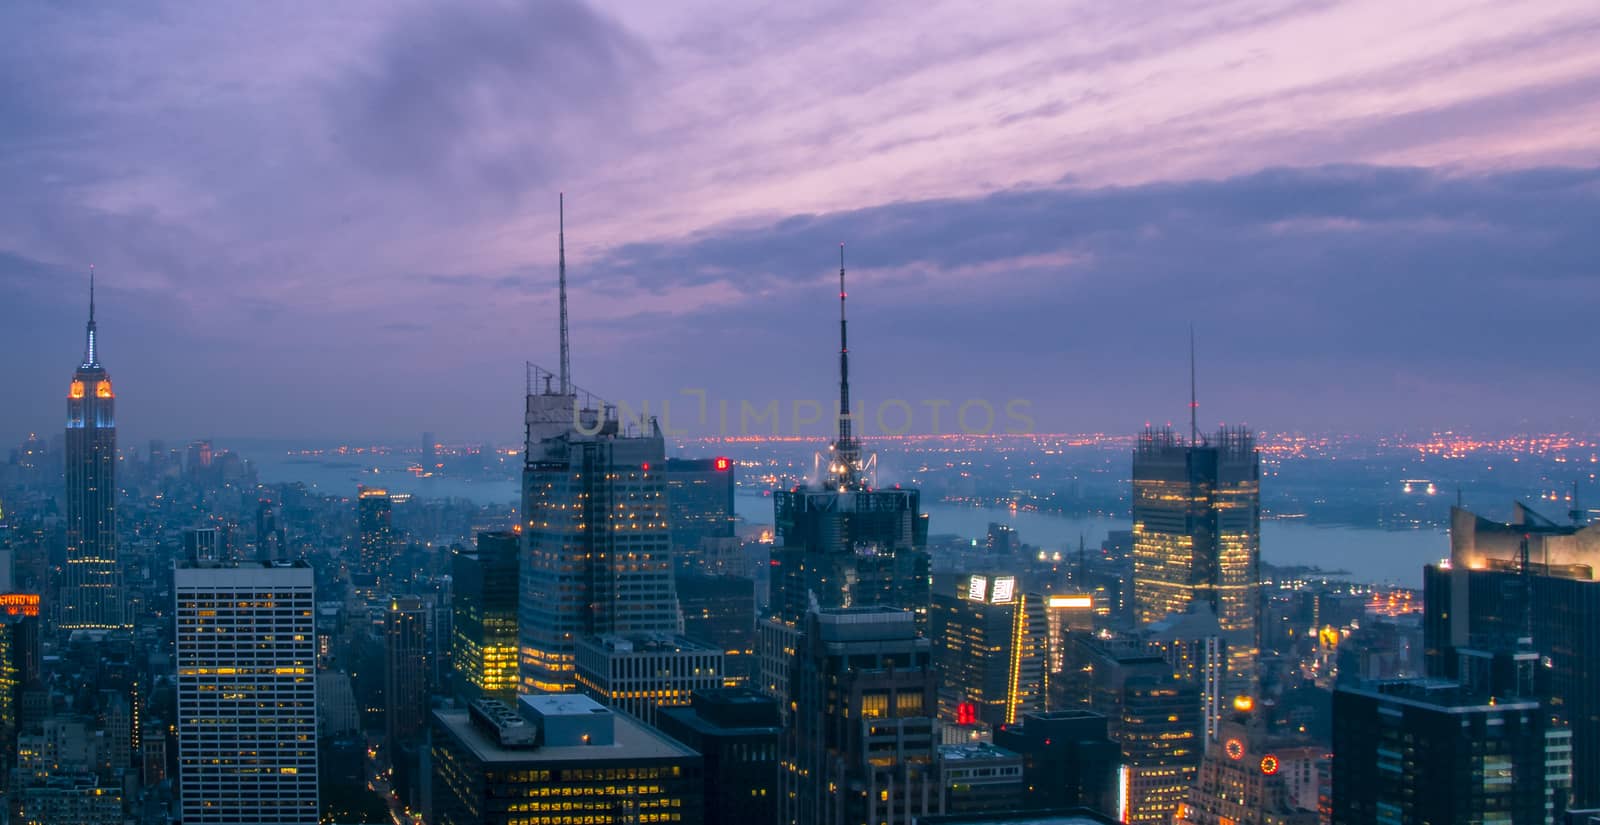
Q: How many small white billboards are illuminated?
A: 2